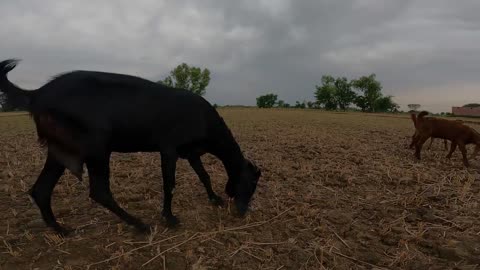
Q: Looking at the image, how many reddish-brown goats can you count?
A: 2